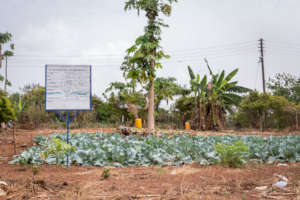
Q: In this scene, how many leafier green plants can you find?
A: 2